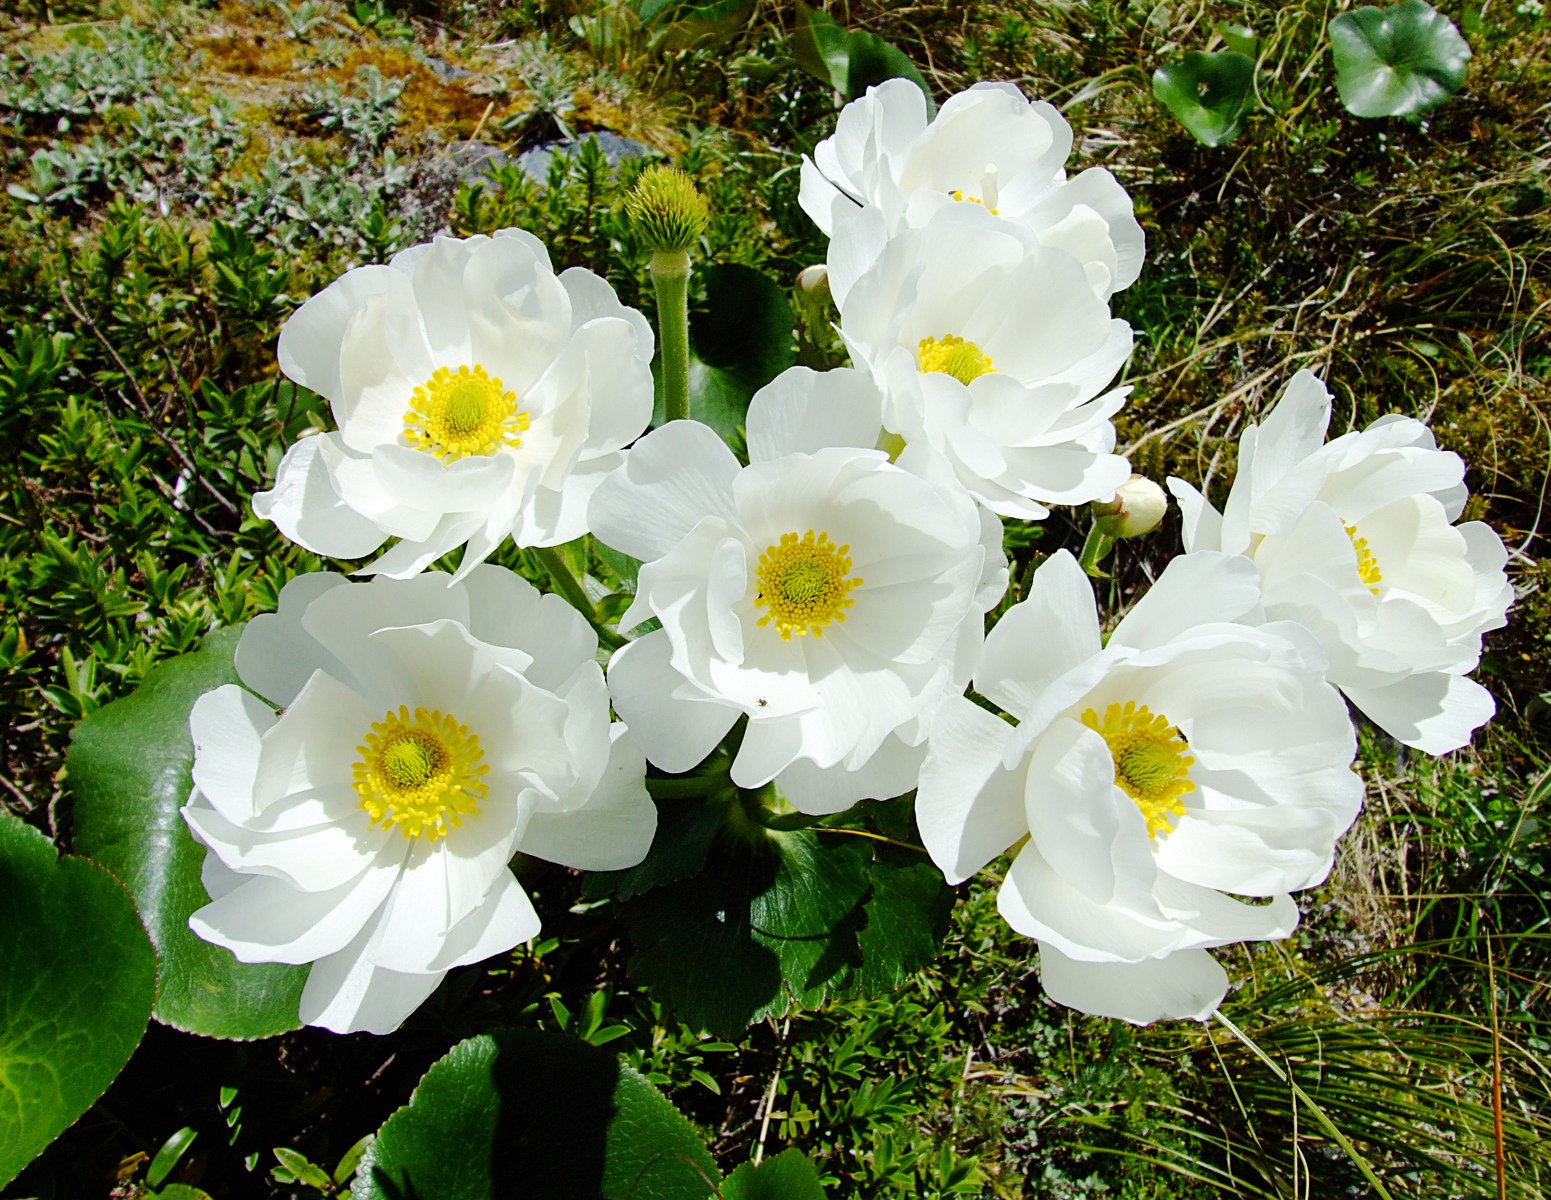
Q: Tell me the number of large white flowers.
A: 7